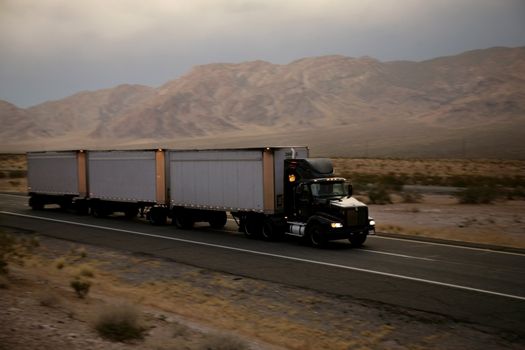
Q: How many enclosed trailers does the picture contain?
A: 3